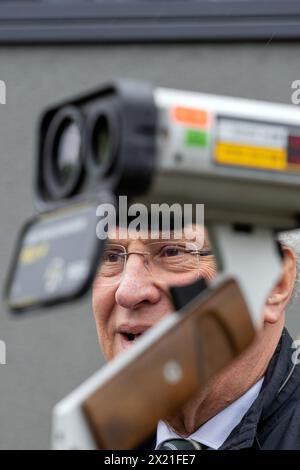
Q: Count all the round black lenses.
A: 2